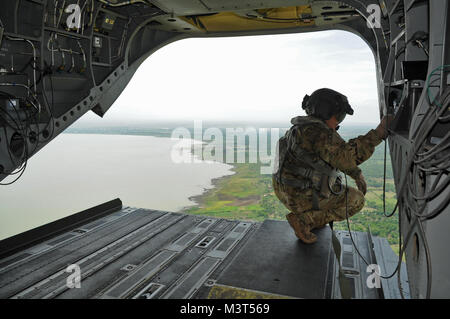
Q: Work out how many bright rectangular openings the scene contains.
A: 1